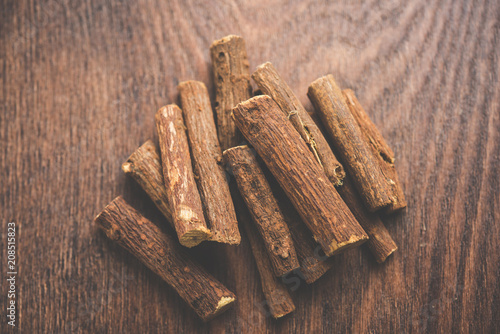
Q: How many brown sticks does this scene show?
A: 13